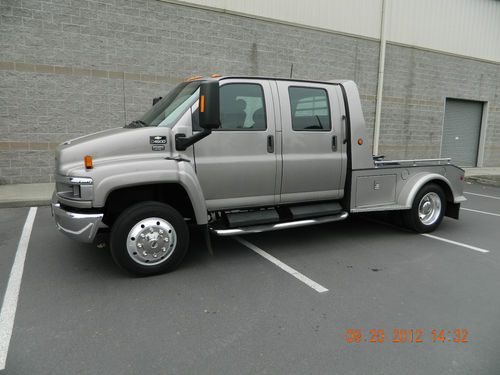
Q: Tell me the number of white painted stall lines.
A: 5